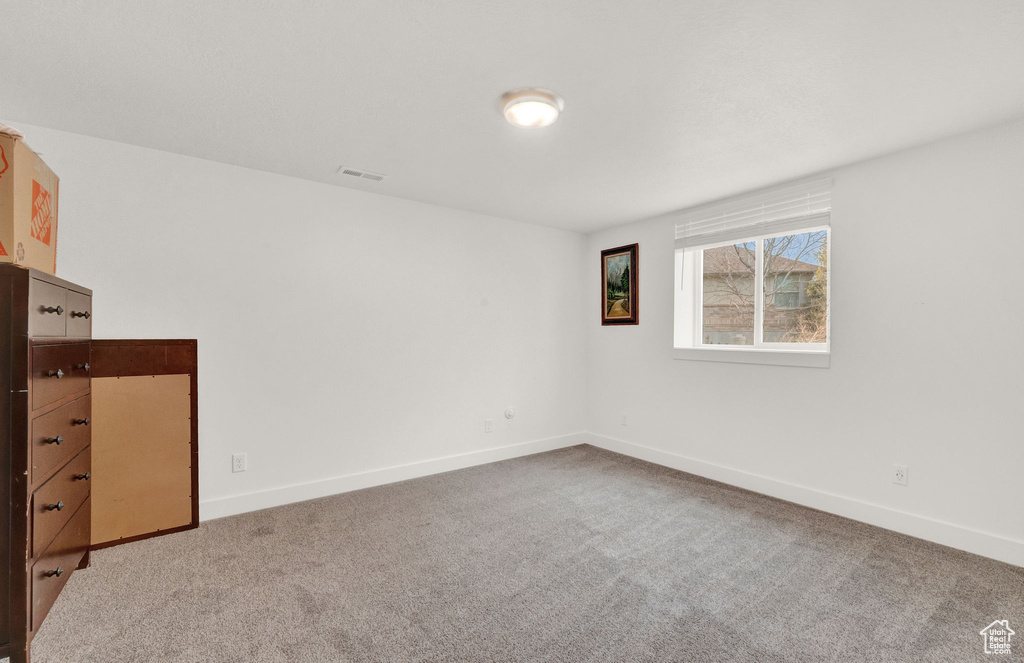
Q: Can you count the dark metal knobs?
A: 9